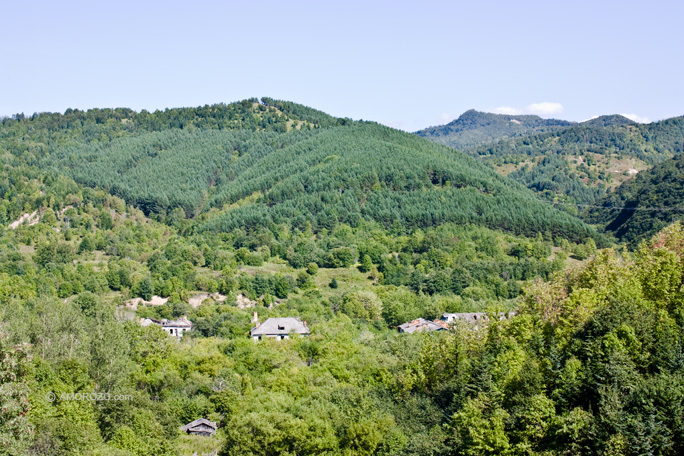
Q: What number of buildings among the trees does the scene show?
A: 5